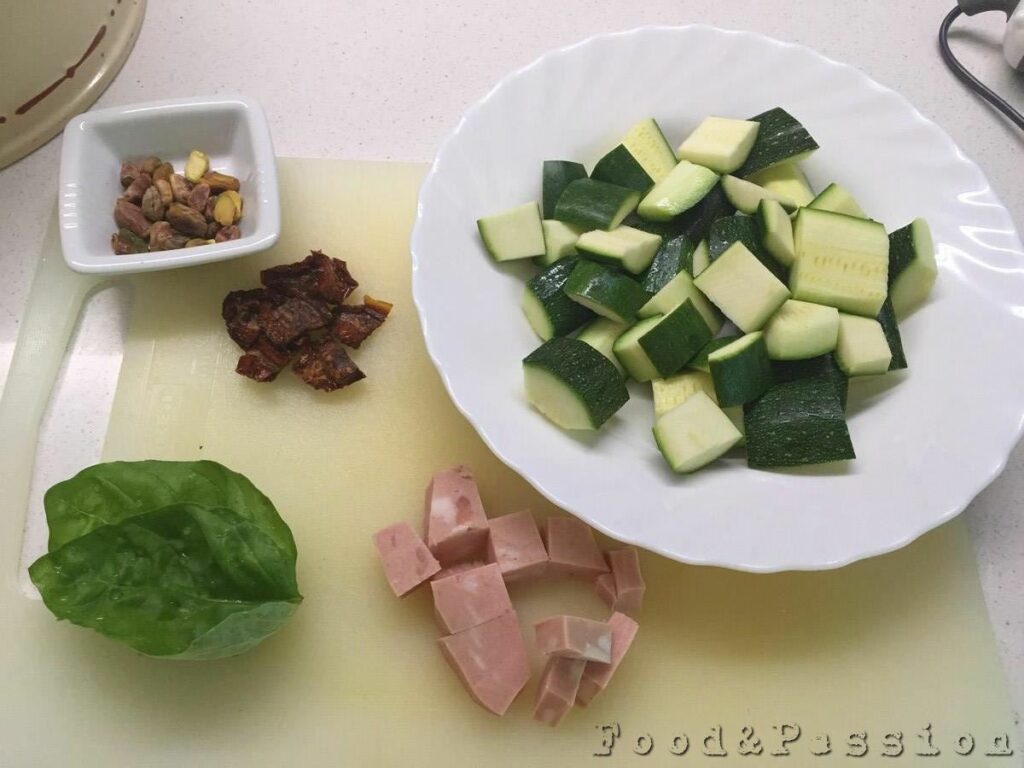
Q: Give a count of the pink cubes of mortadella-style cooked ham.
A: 11